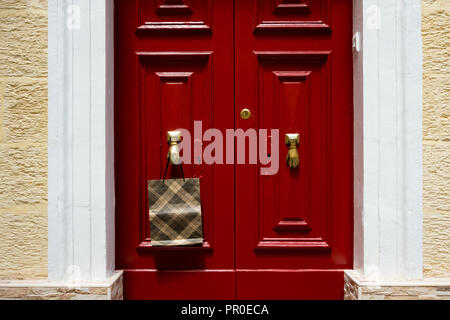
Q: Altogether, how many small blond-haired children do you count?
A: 0